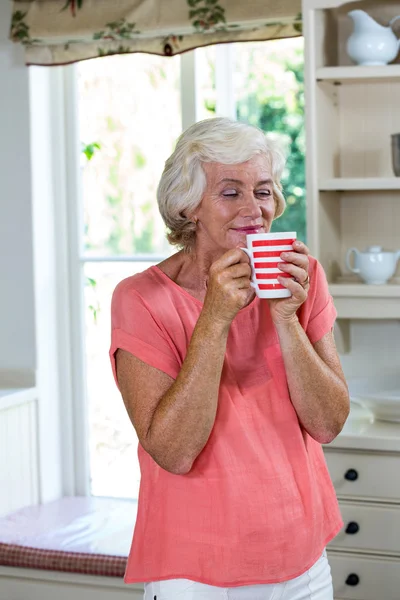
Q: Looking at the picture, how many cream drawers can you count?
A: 3